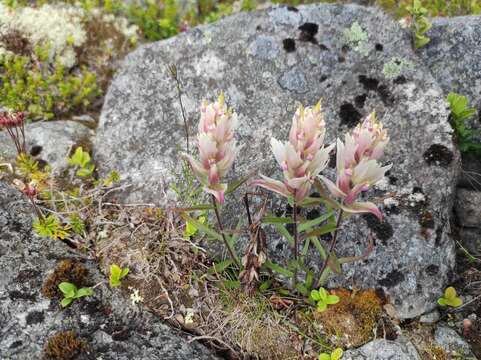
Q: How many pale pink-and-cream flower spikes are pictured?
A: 3